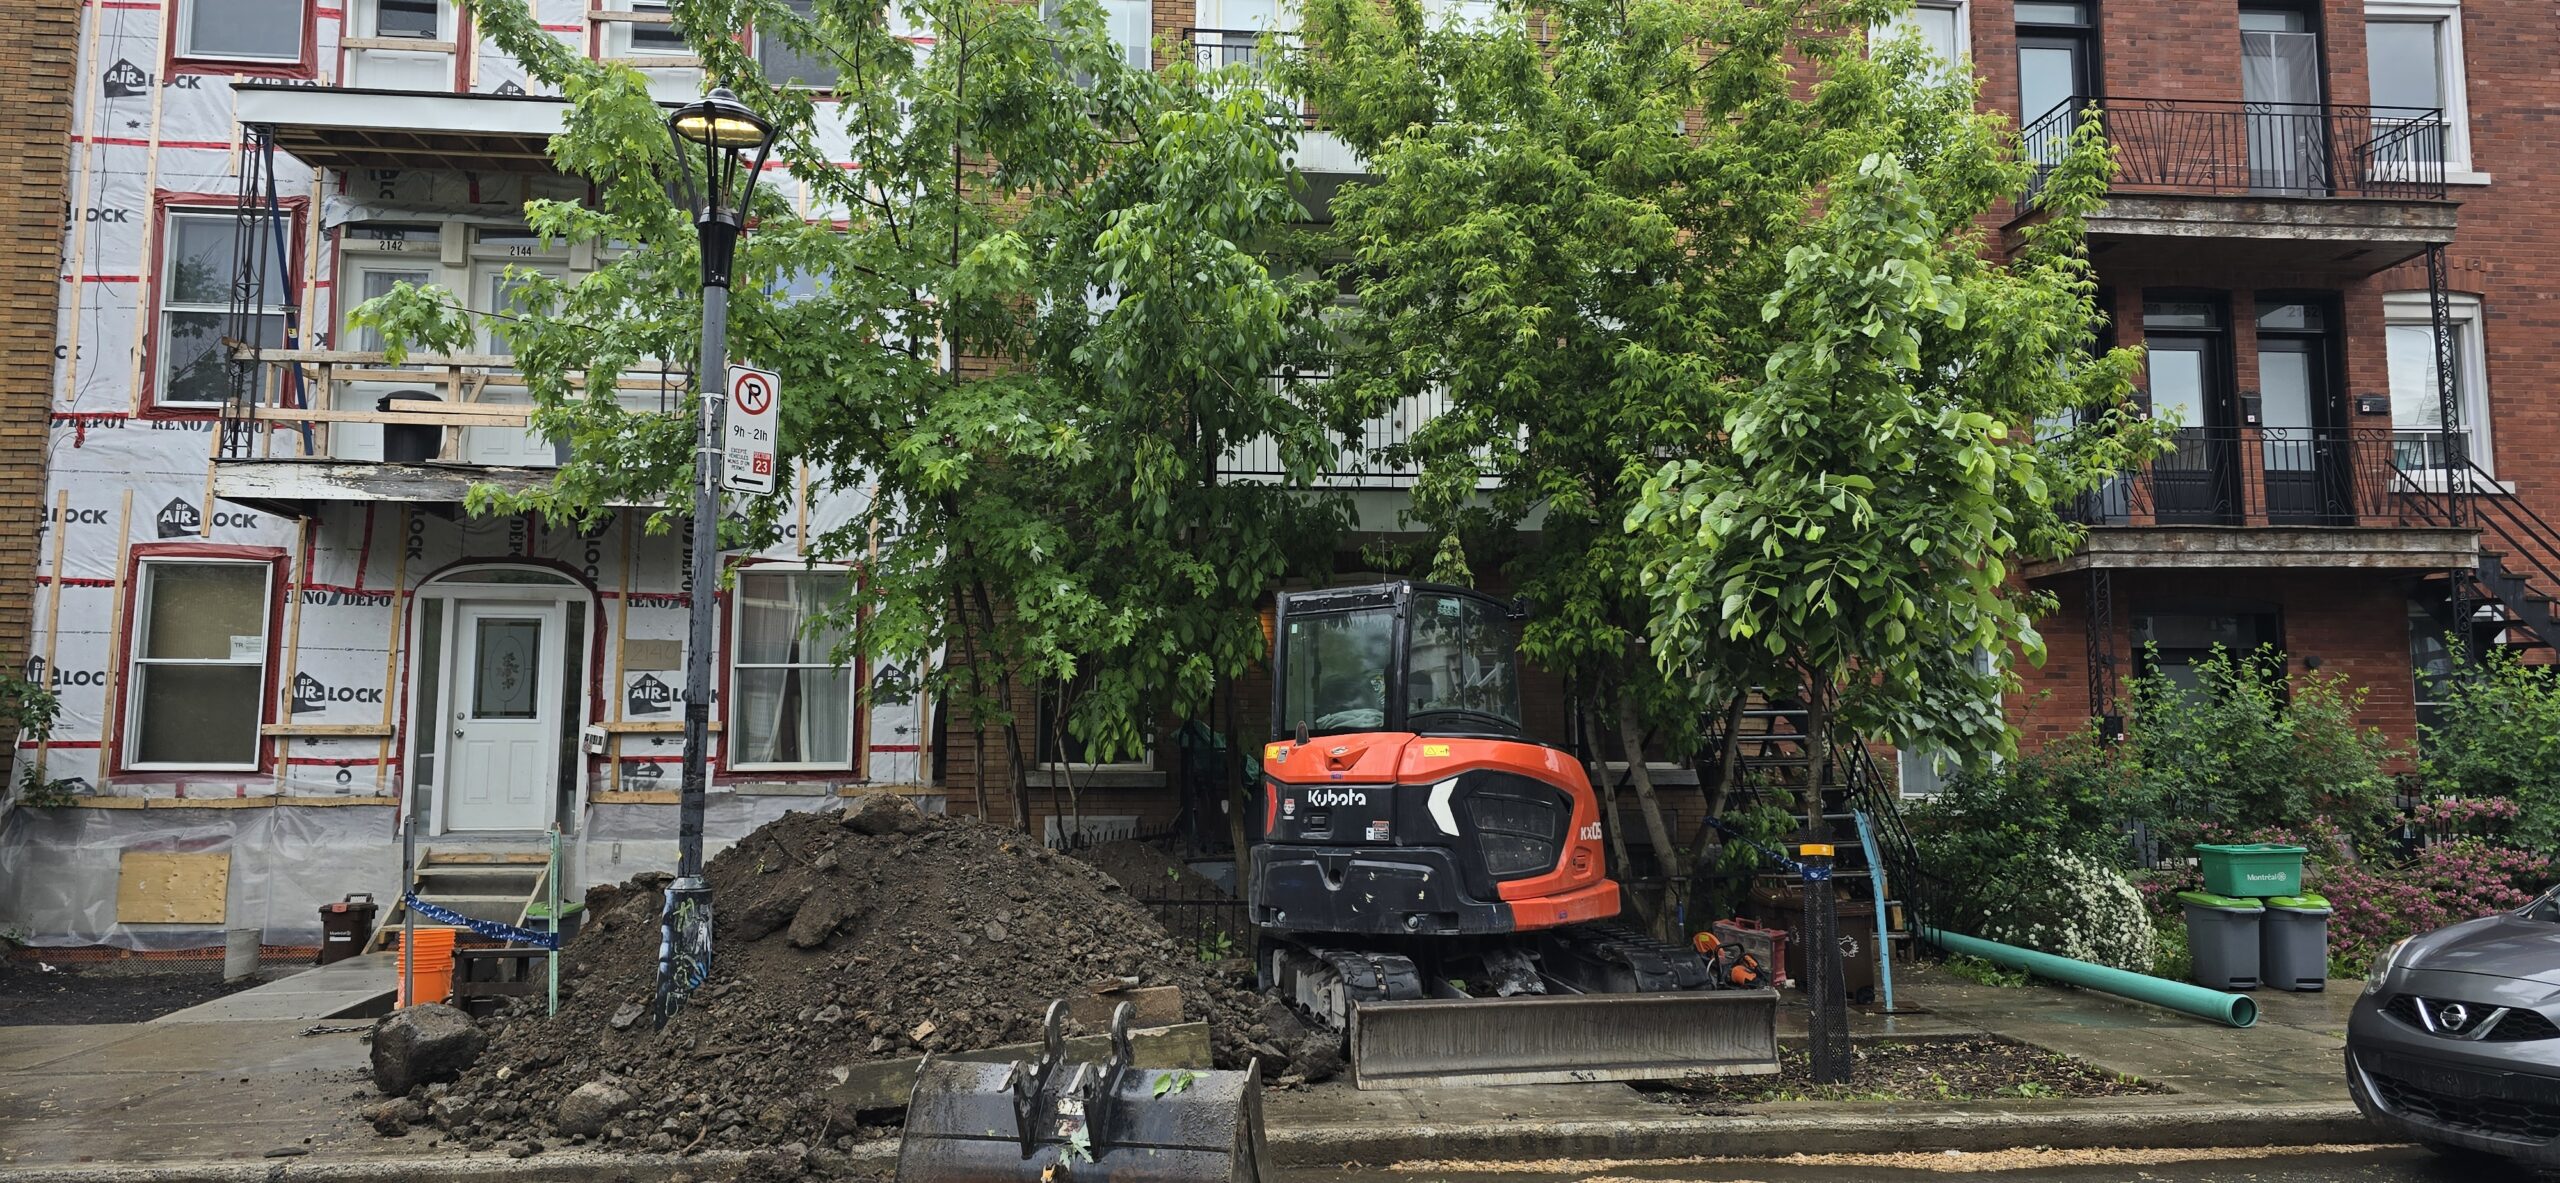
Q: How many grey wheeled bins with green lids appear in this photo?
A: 3